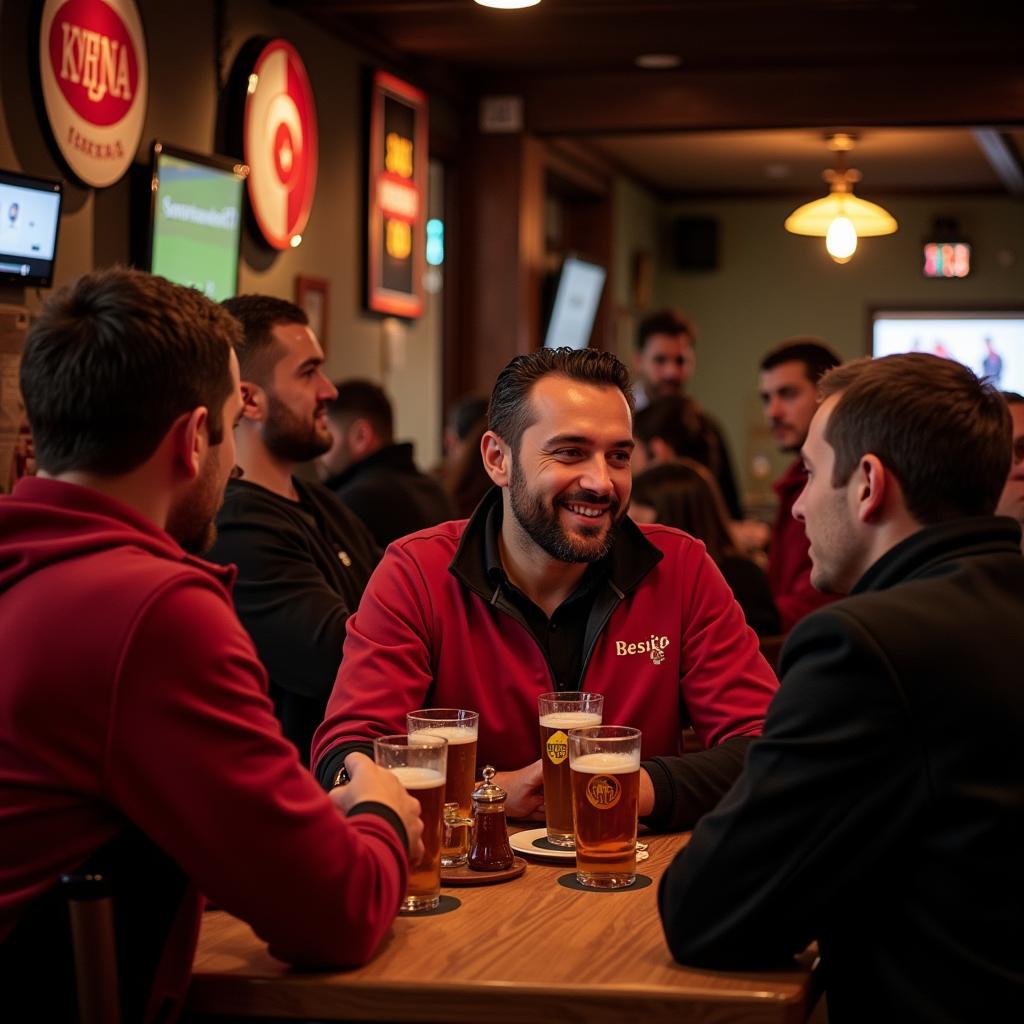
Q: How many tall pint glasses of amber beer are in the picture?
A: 4